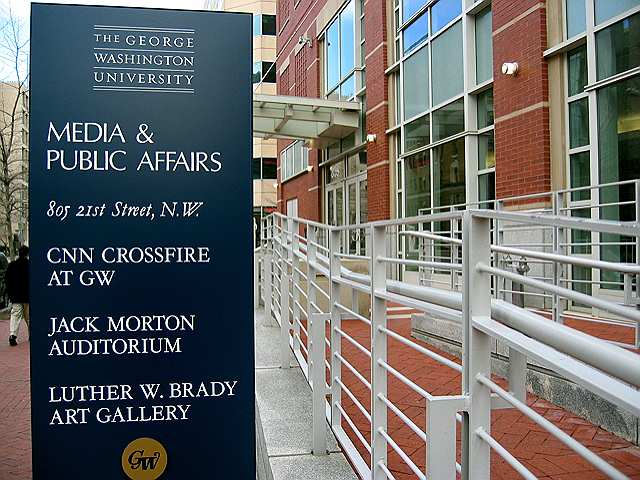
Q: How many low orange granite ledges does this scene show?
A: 0